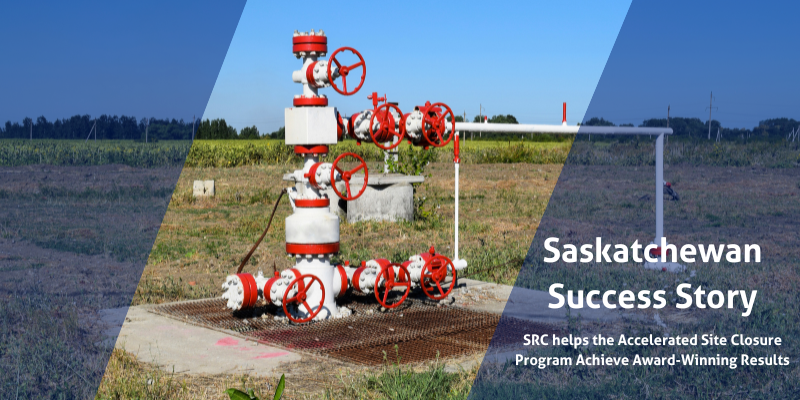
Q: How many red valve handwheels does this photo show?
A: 7